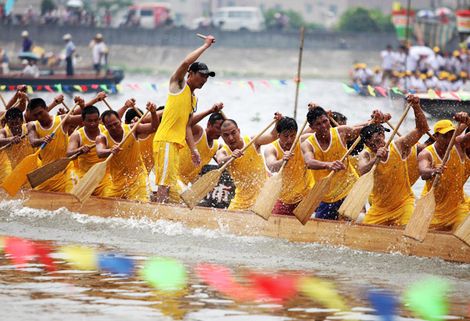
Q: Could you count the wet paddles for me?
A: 9